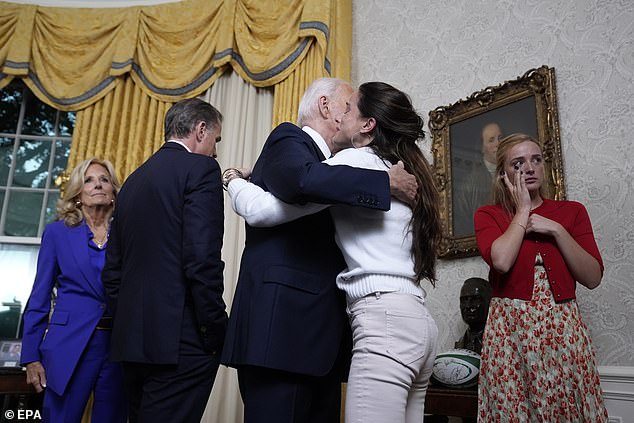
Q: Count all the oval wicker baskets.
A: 0